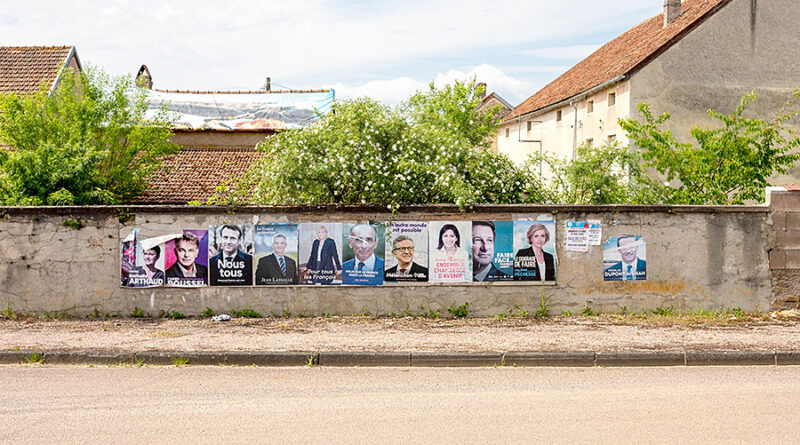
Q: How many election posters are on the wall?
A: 11